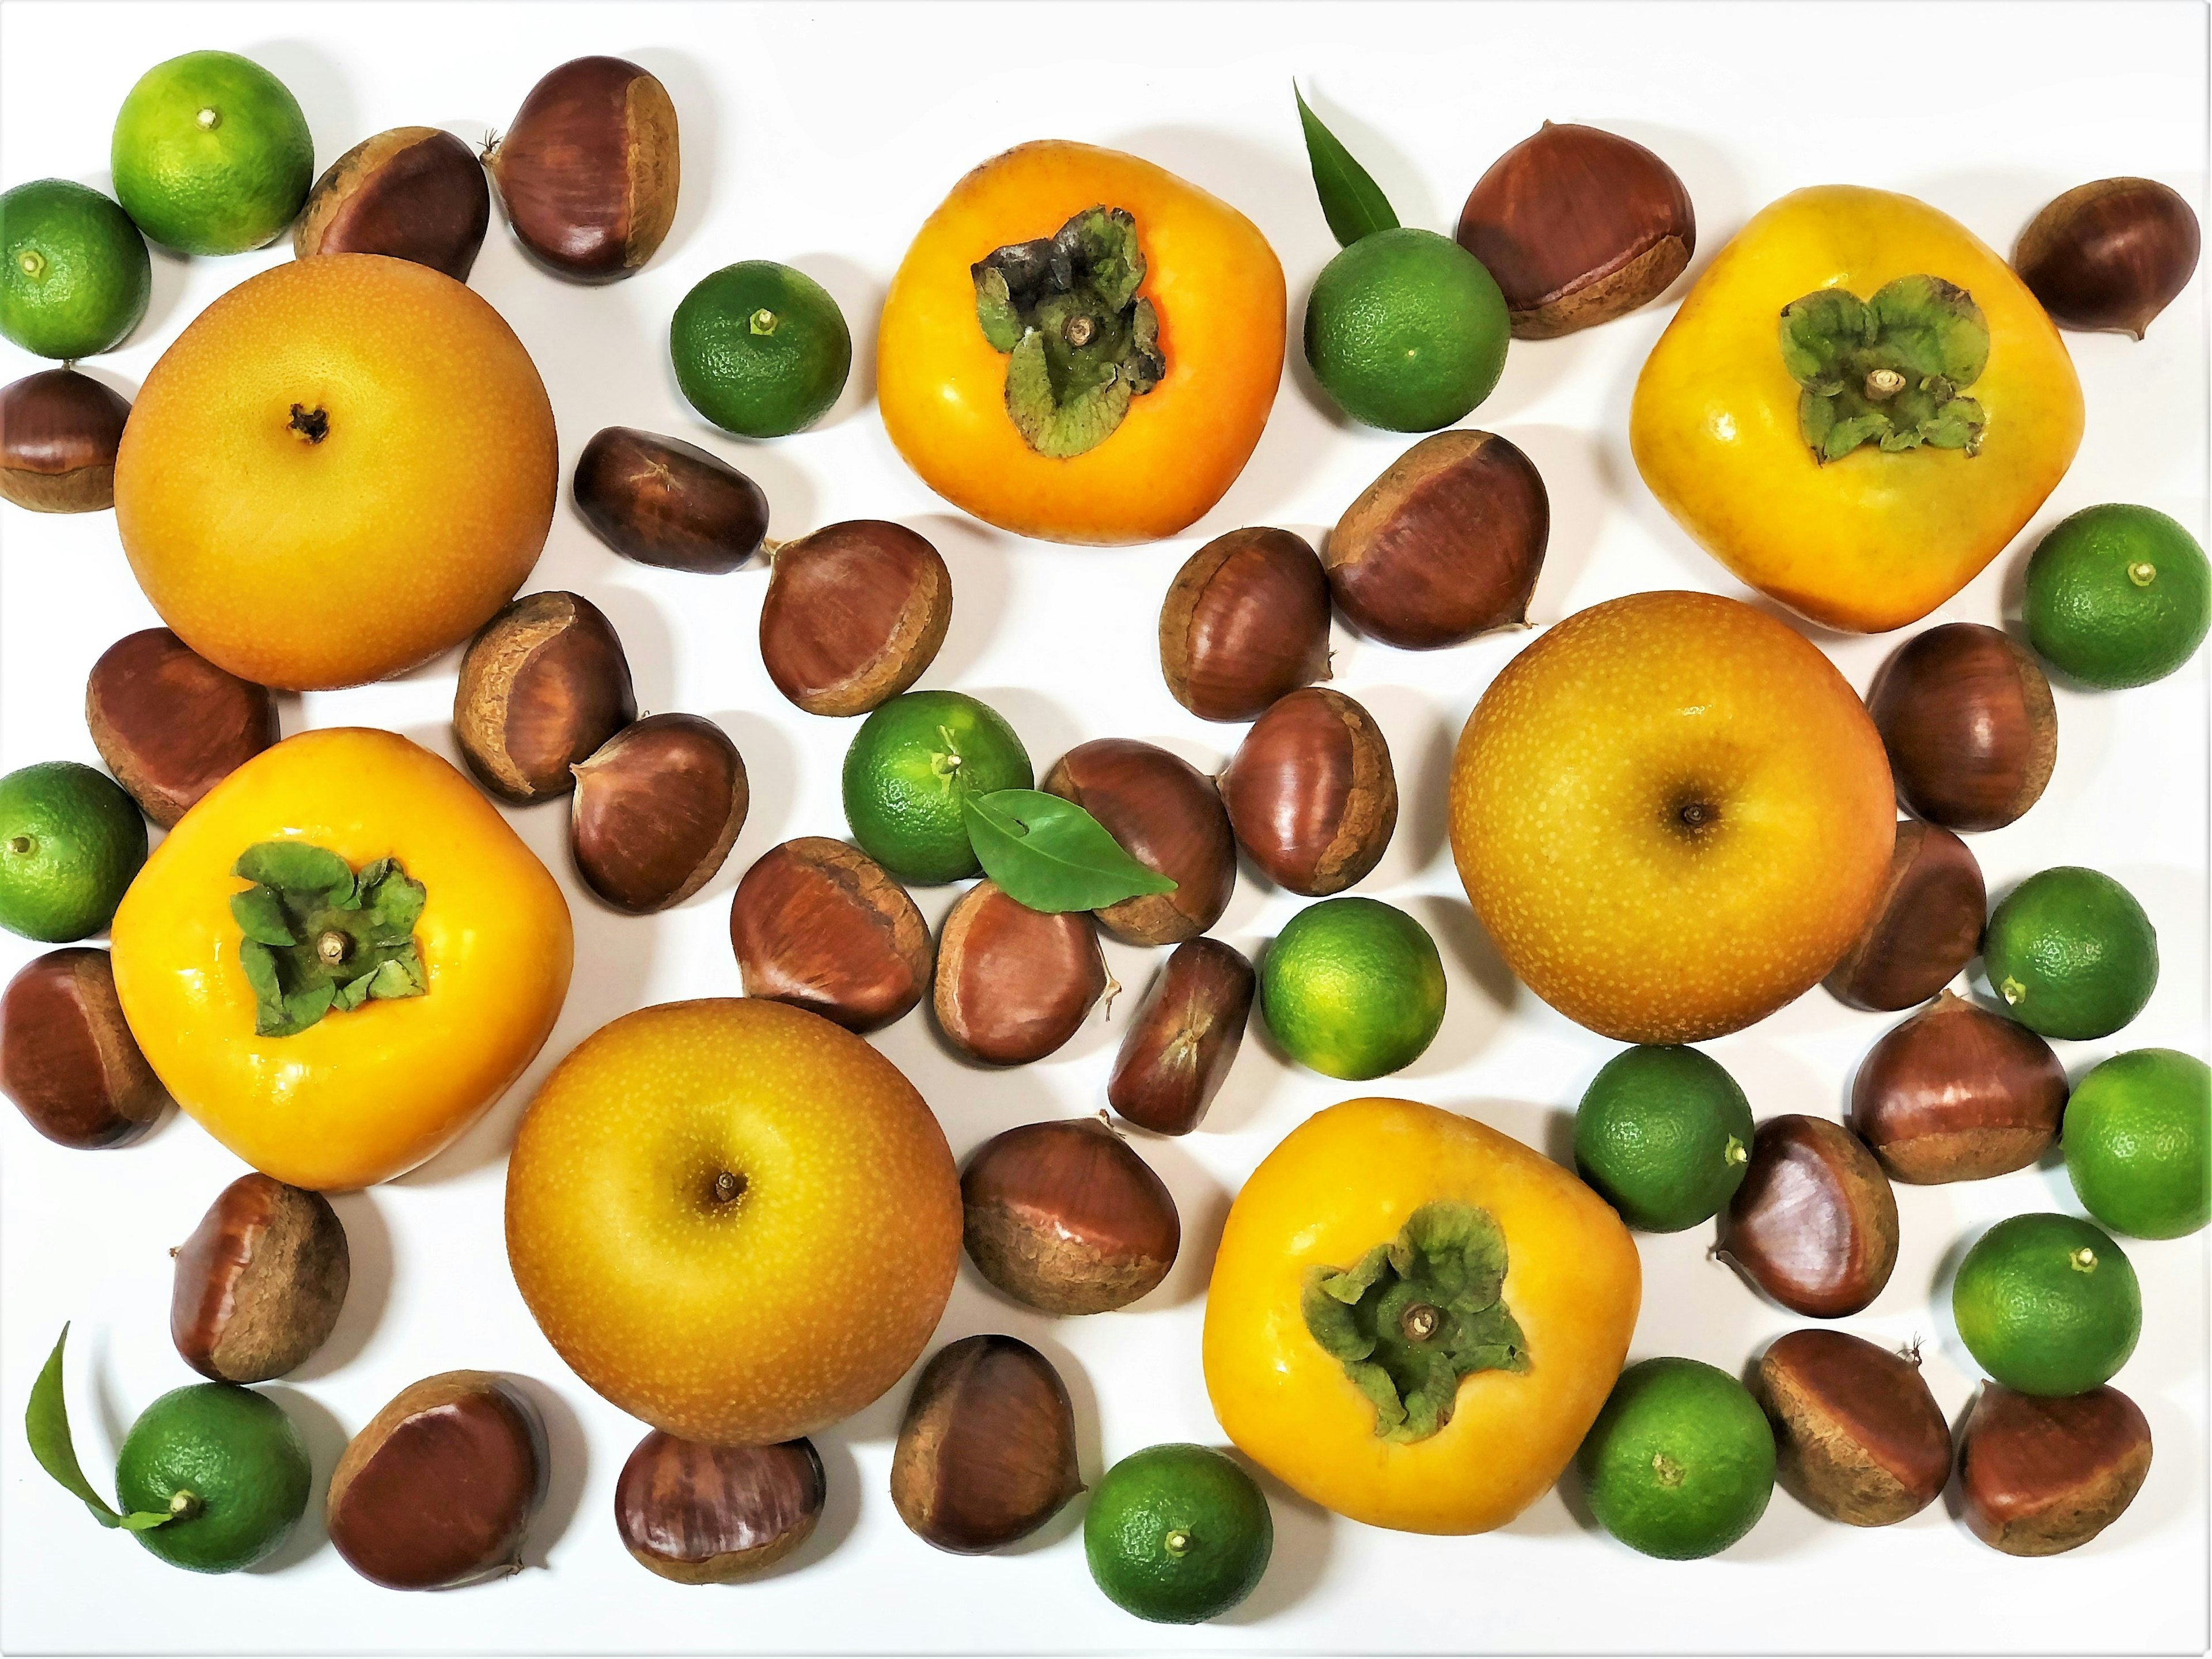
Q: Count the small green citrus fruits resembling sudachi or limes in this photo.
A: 15